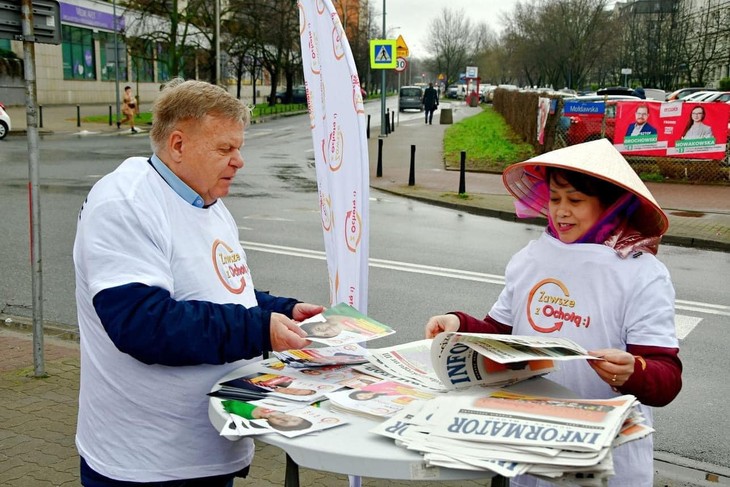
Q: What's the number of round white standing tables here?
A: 1